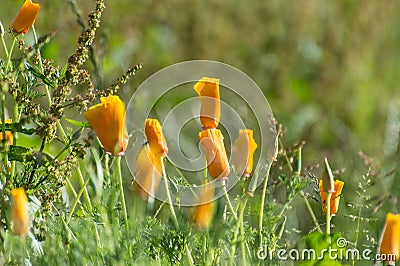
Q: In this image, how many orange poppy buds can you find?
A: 12